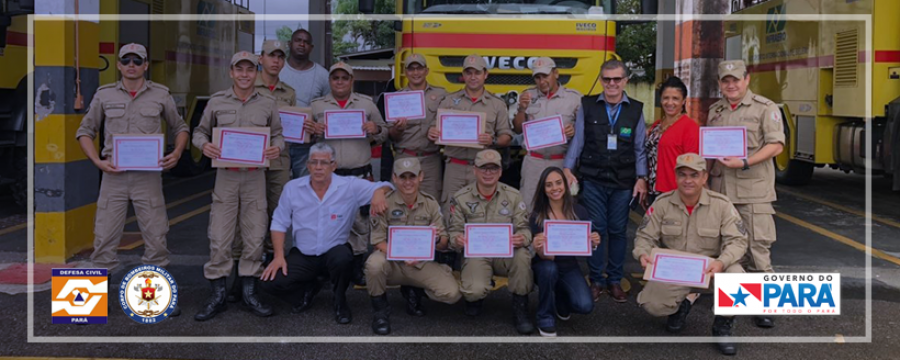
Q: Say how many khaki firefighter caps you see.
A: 11